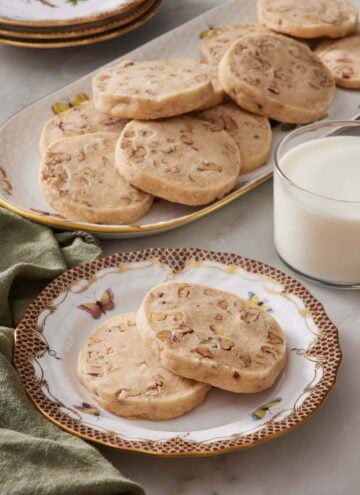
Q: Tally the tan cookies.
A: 12